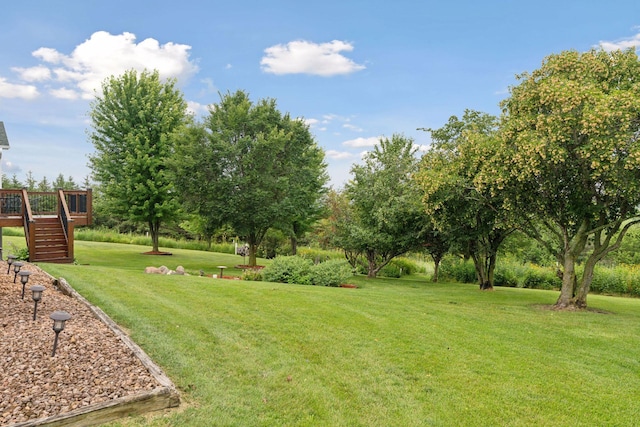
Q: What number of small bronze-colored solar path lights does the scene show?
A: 5